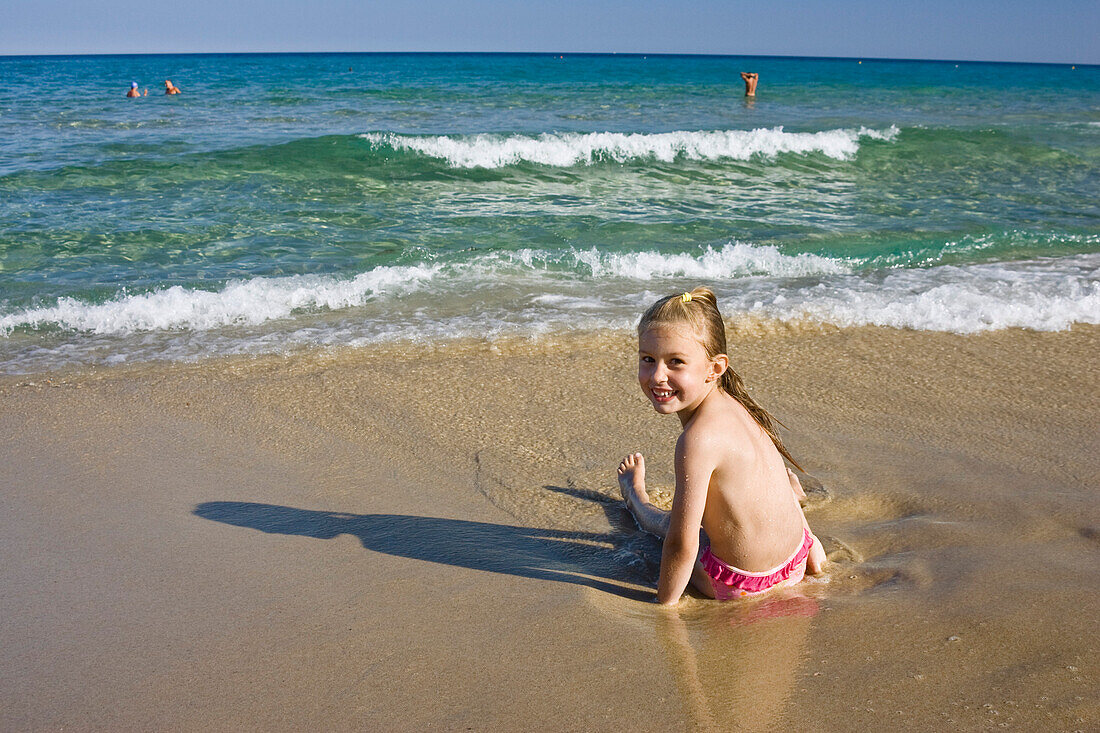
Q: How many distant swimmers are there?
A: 3